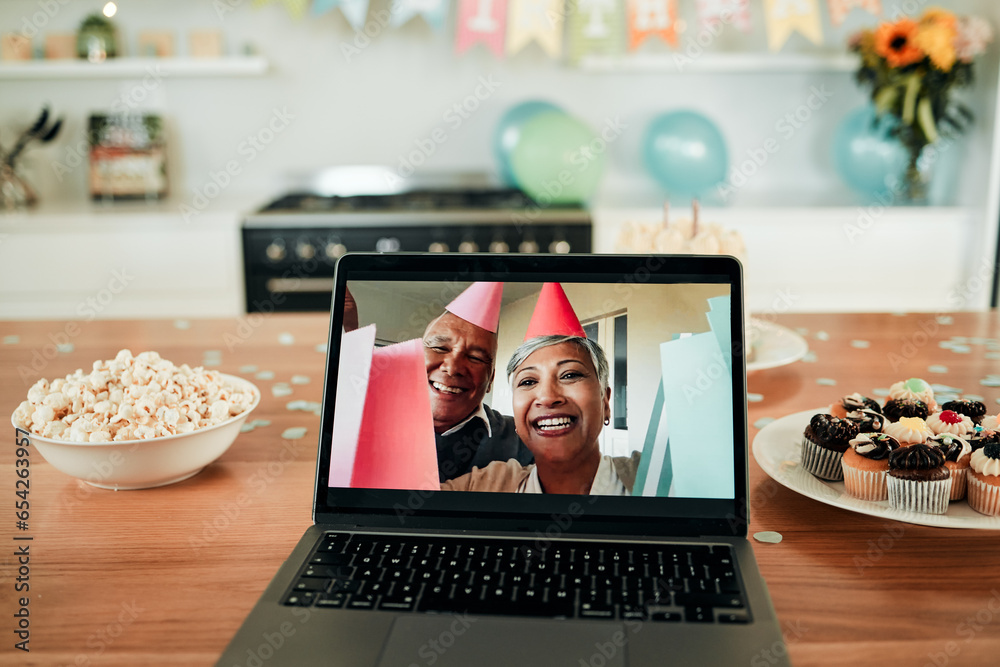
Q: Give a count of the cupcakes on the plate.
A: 14